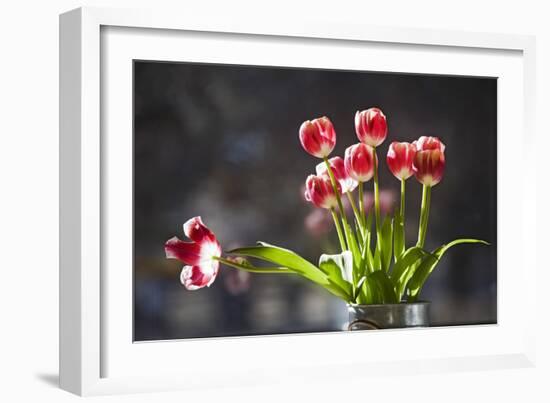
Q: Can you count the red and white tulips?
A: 9